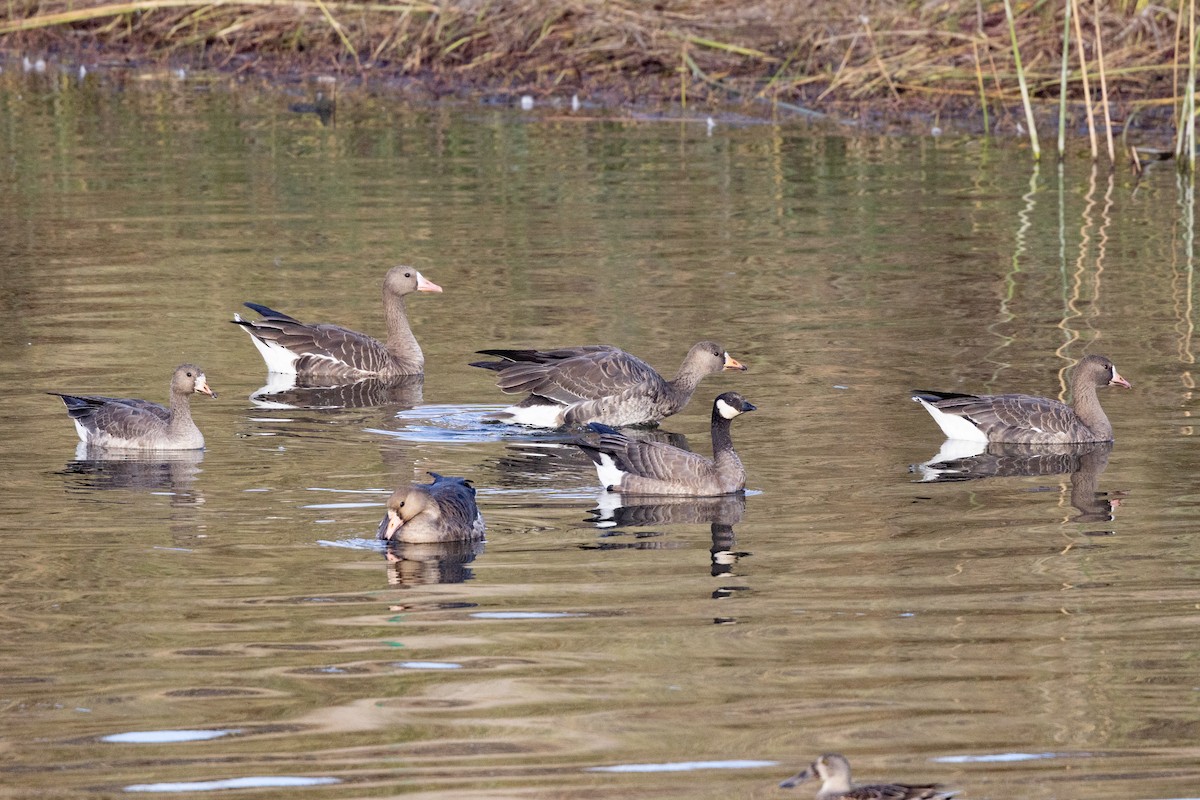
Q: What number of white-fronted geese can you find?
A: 5